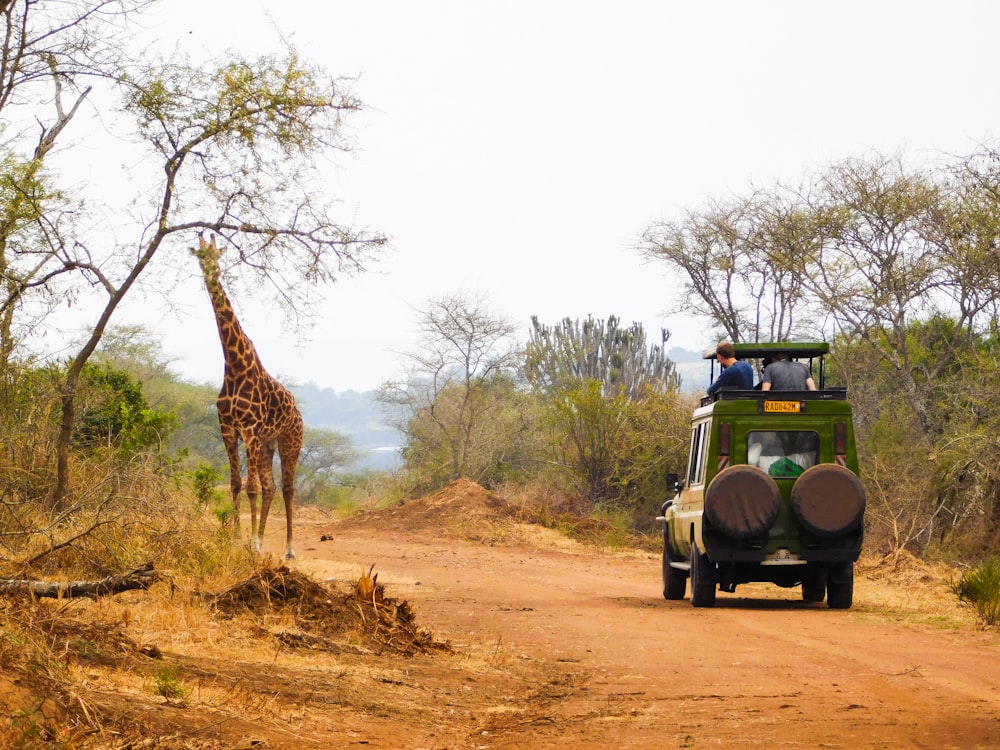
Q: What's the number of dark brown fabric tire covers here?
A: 2